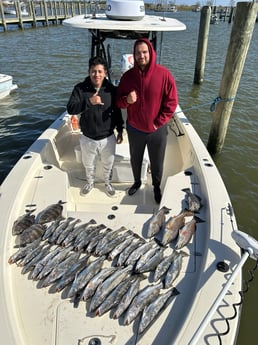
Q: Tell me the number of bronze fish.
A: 3